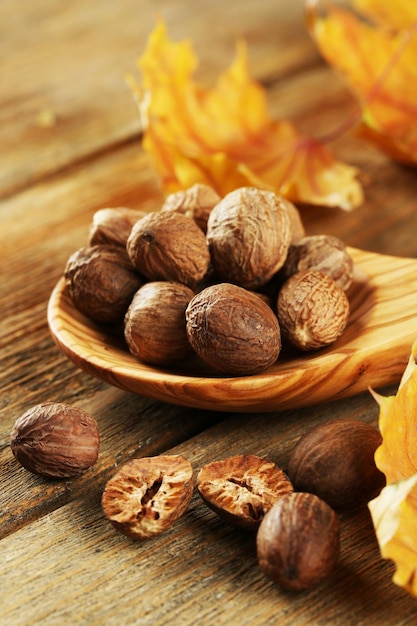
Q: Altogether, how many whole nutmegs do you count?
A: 13